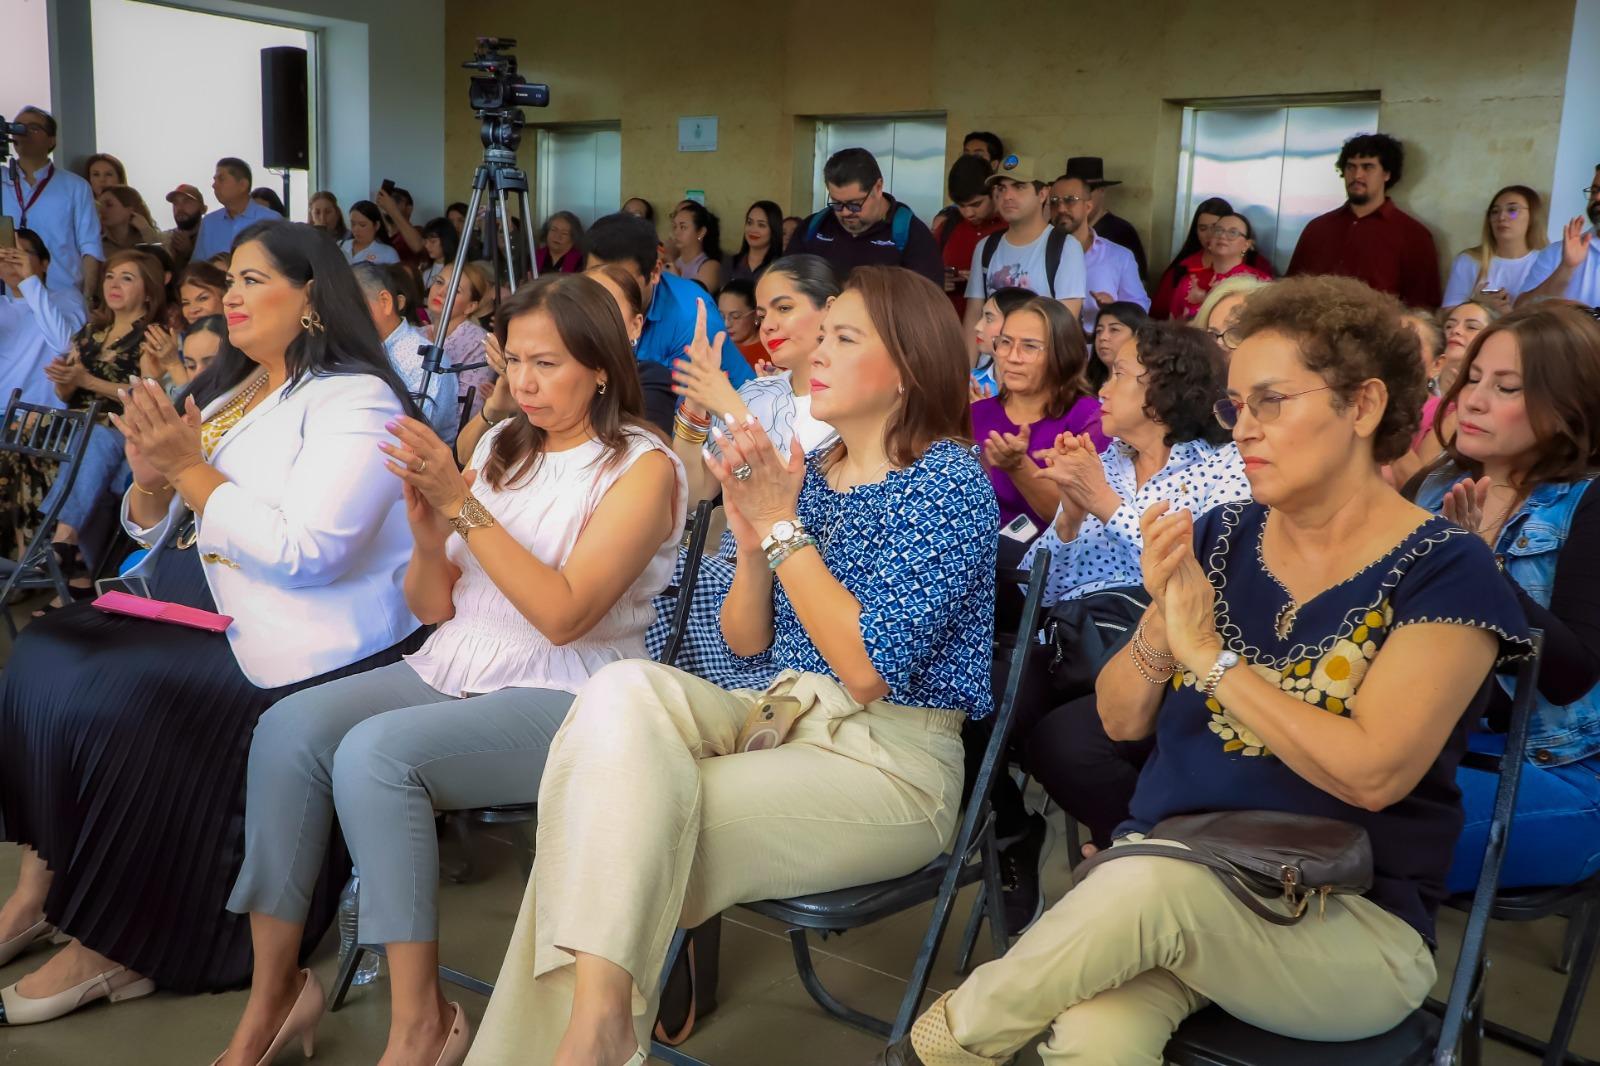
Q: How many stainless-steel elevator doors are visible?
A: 3